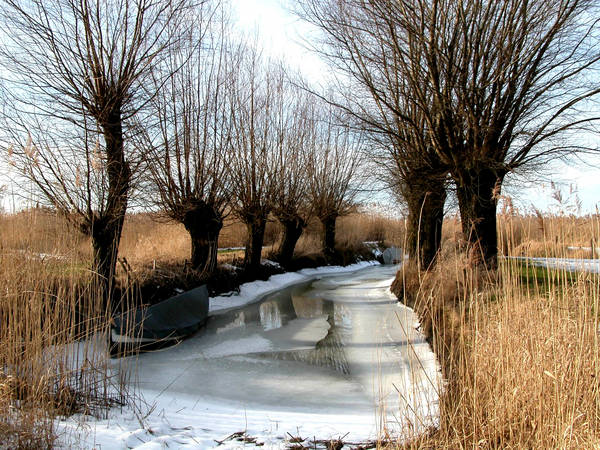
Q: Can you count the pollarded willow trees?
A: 7